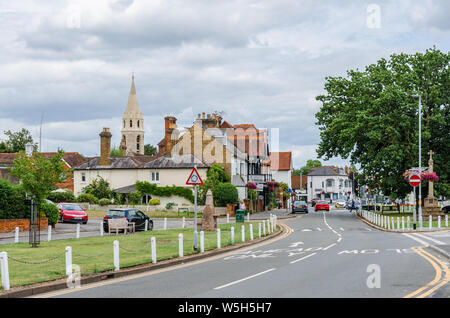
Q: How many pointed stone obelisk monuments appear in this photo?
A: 1